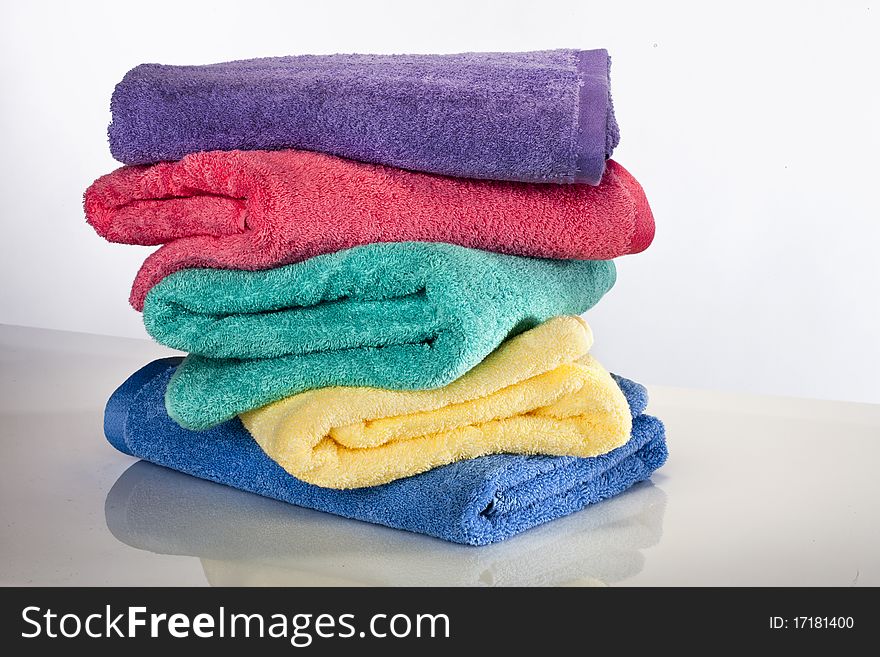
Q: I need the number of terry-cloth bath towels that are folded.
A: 5